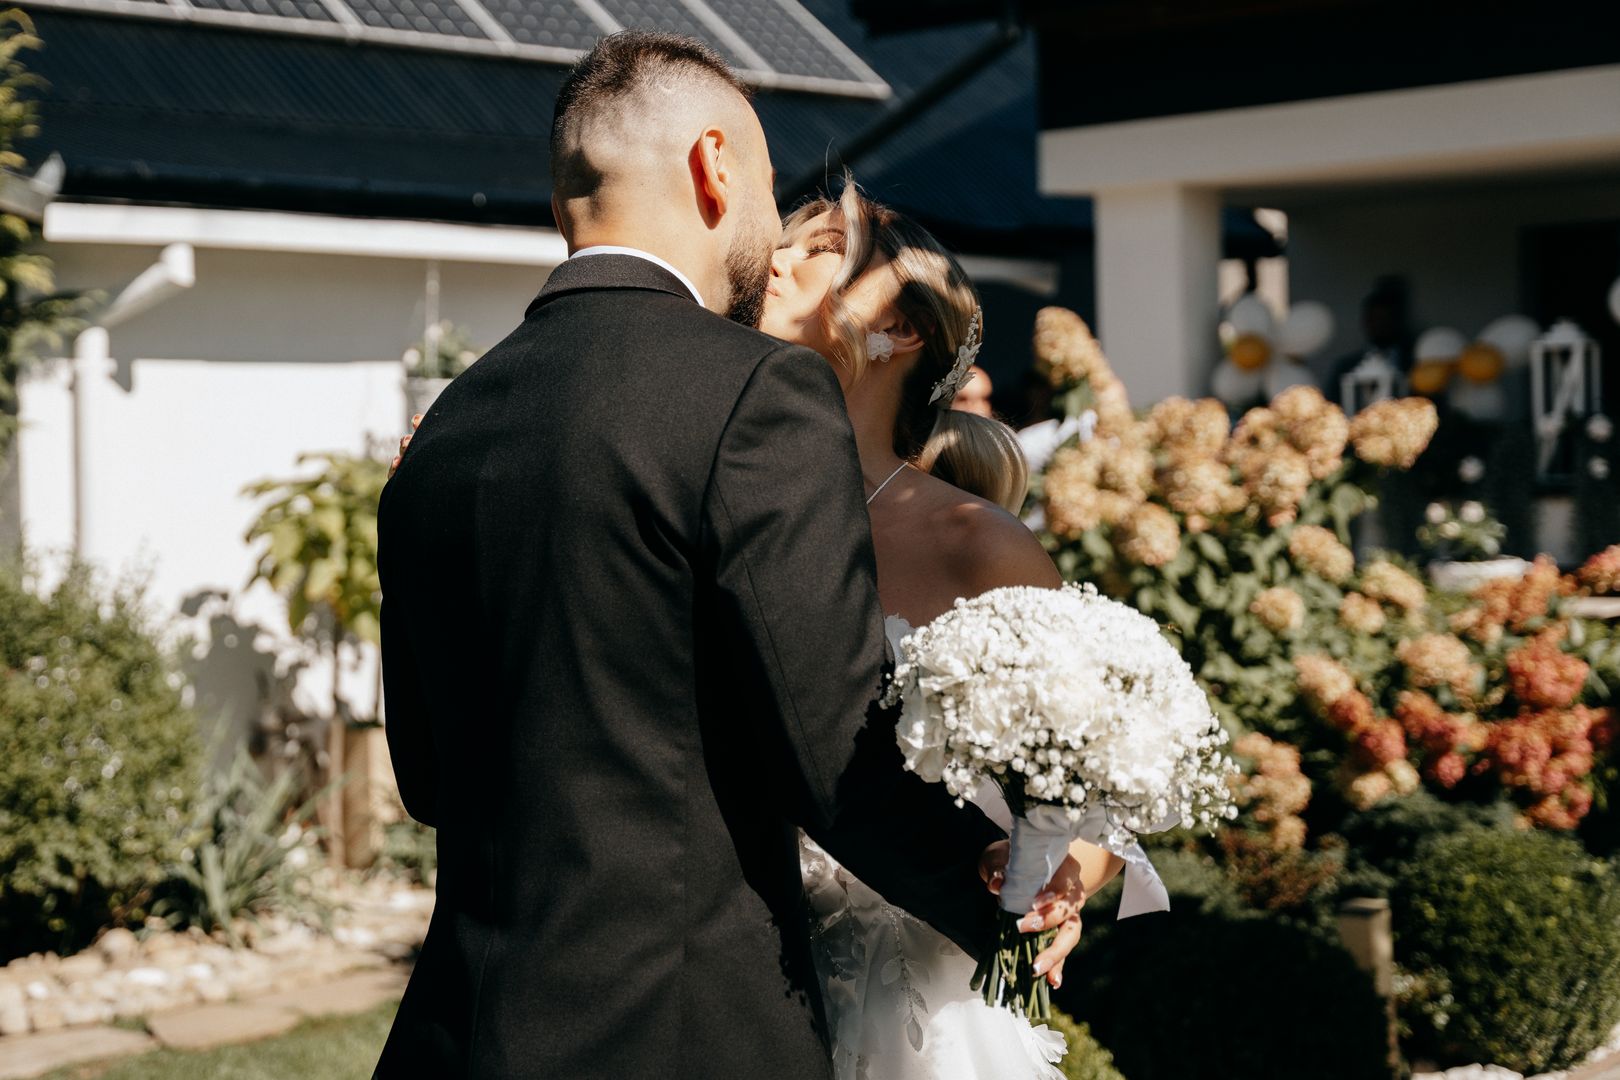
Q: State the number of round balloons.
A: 11